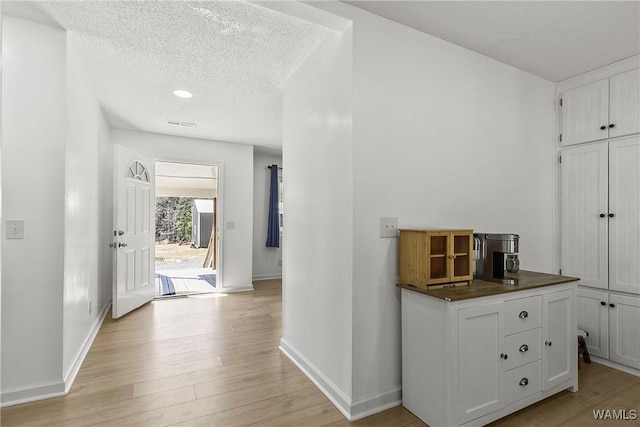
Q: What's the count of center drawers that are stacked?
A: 3